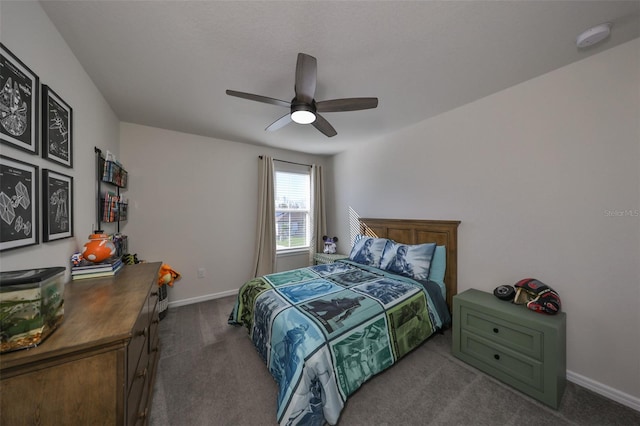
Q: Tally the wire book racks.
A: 3